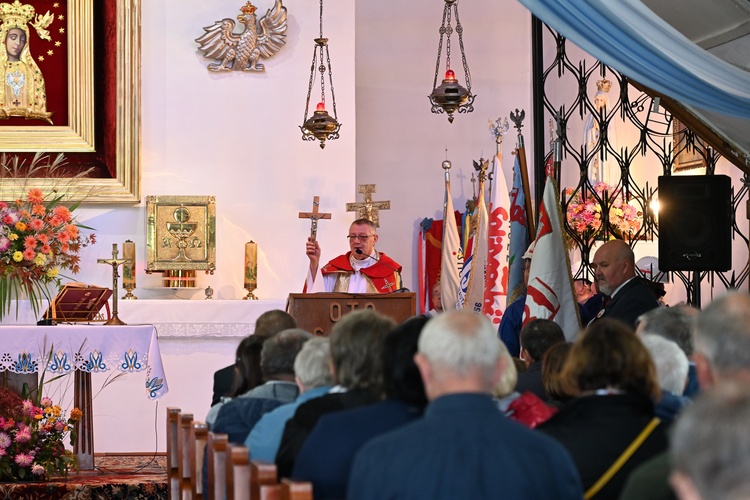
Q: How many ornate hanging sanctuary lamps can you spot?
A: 2